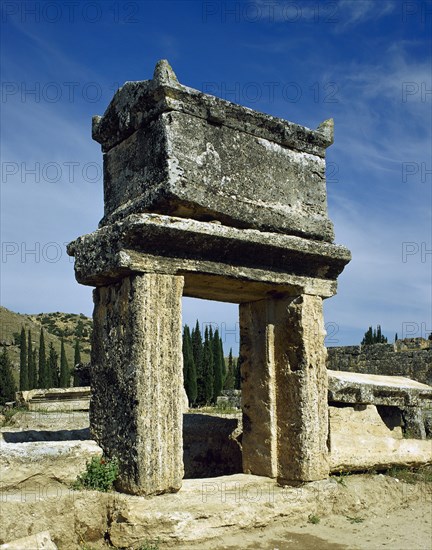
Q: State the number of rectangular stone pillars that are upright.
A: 2